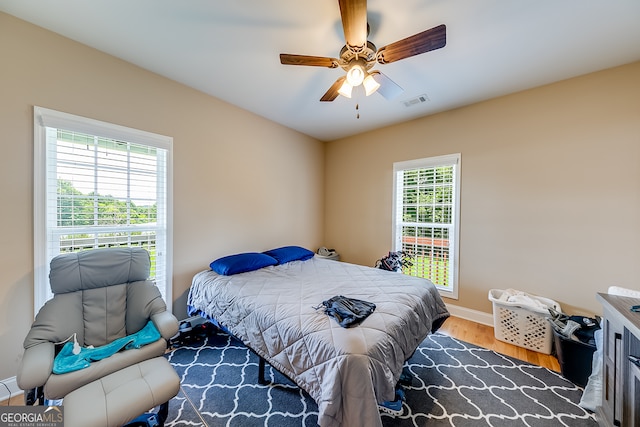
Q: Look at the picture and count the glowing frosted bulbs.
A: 3